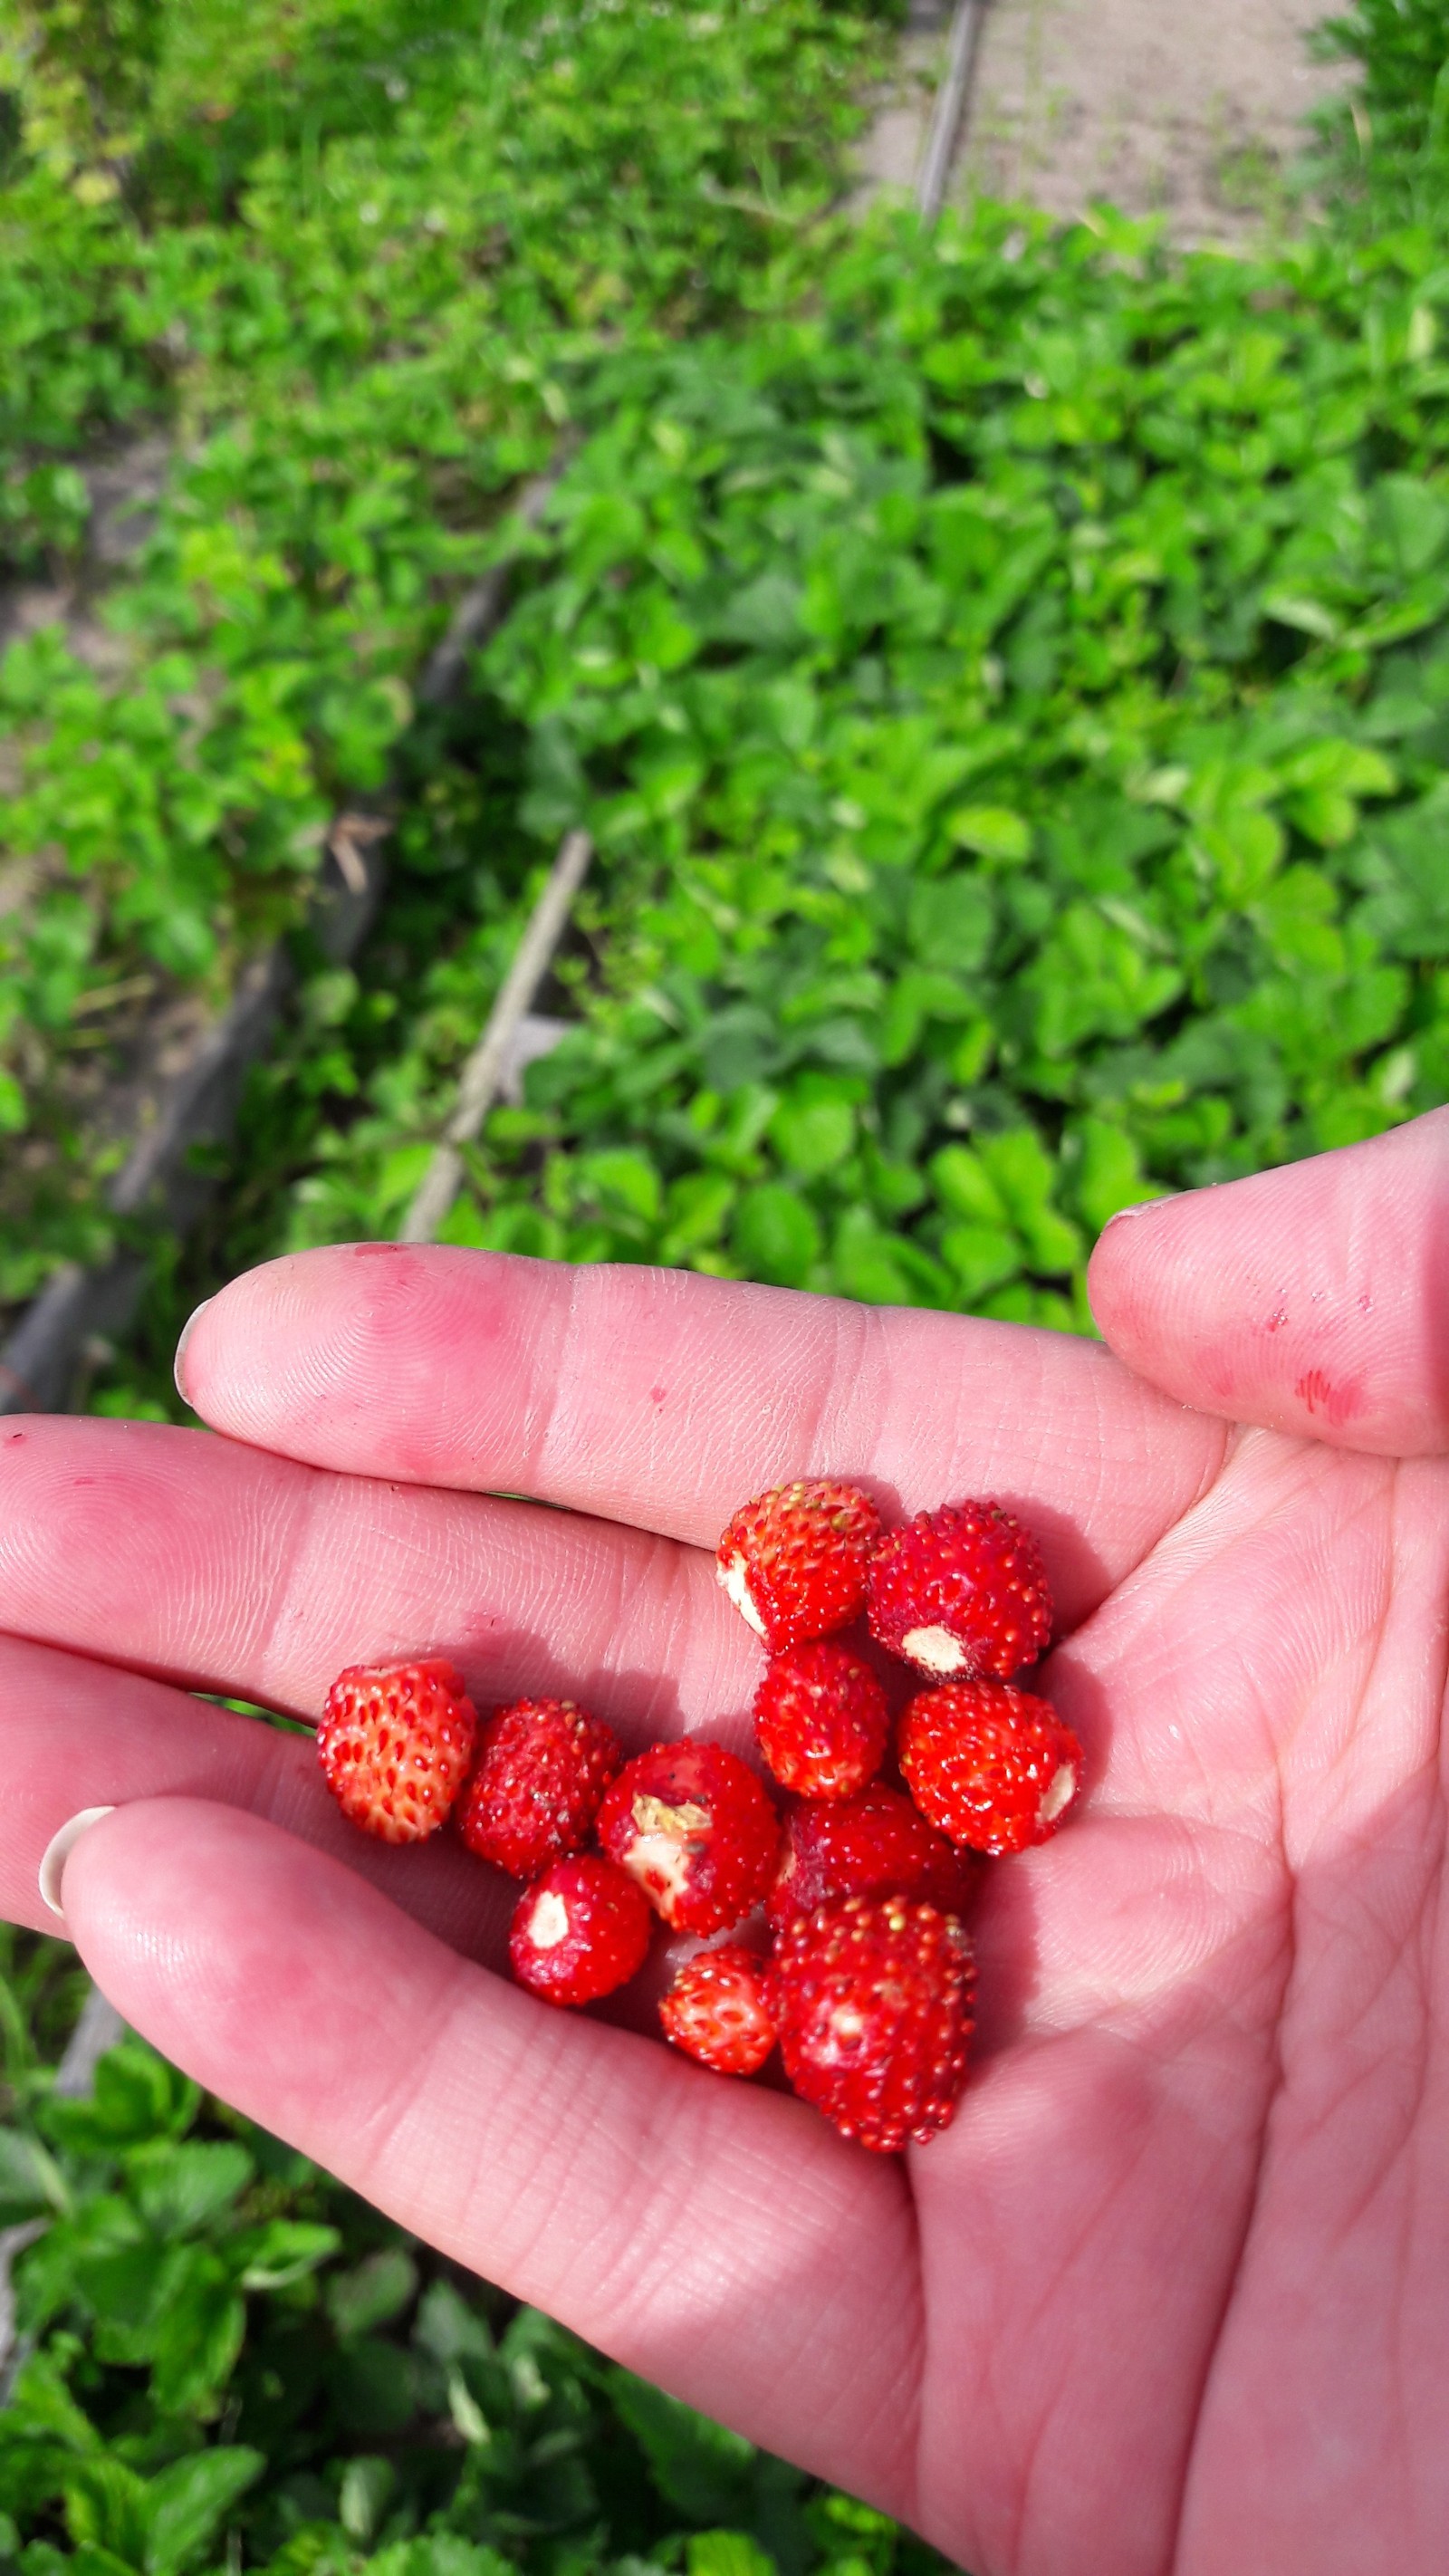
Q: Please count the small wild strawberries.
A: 11